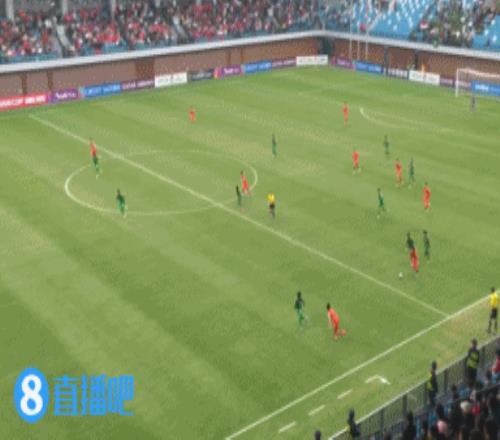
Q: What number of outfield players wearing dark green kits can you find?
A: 10